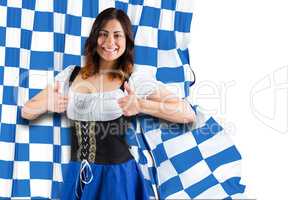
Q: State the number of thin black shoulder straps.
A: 2